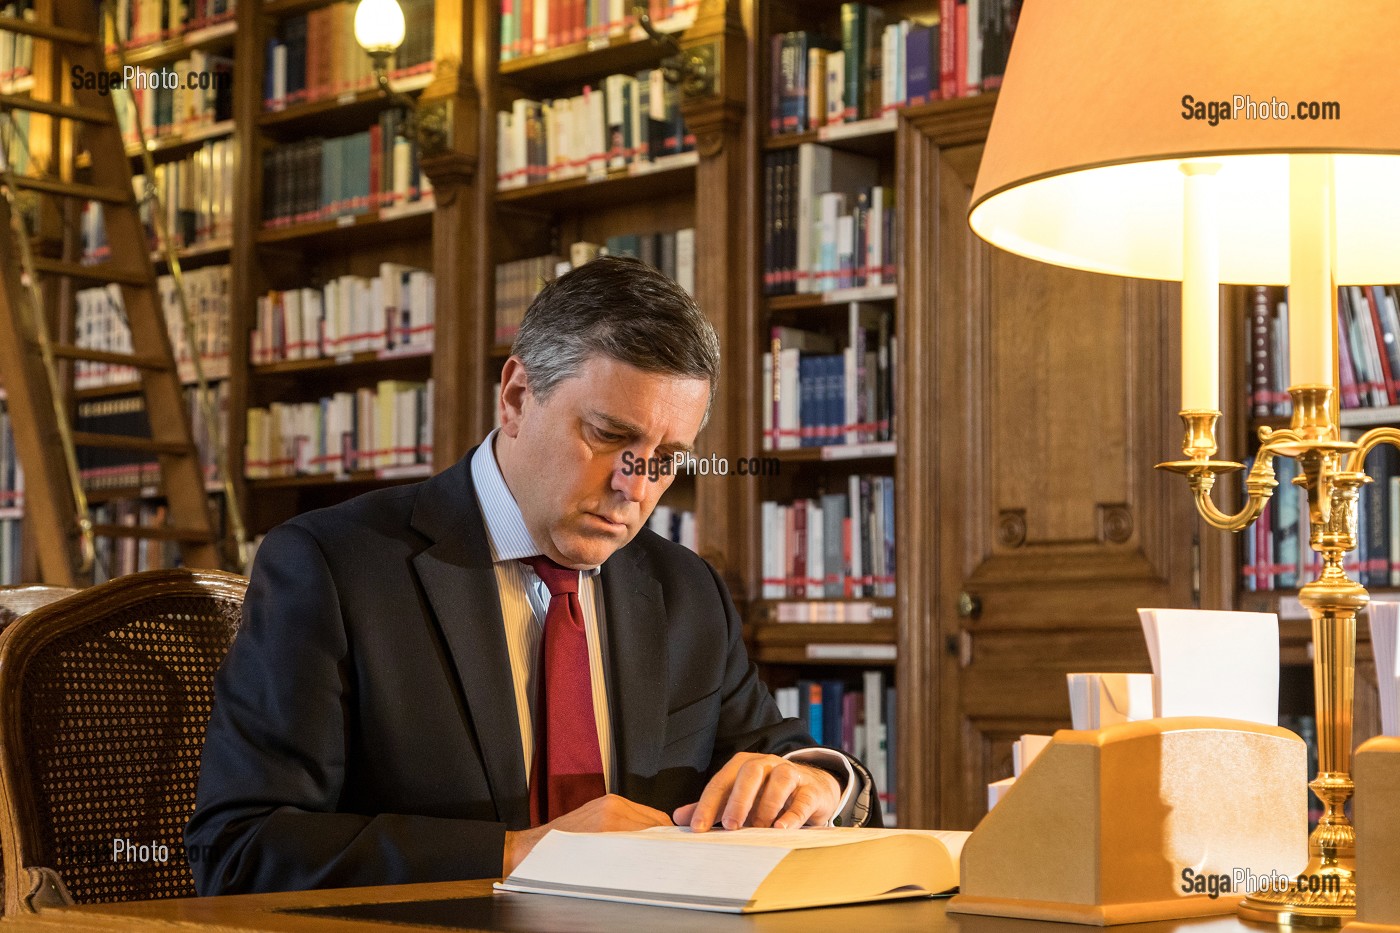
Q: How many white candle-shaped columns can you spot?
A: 2